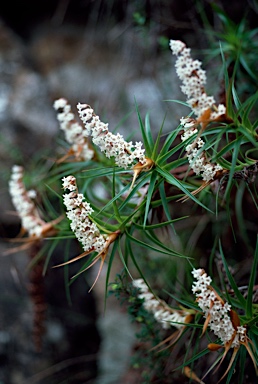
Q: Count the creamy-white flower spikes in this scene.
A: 8